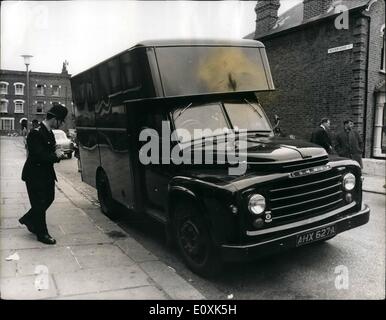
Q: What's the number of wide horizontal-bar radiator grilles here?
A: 1